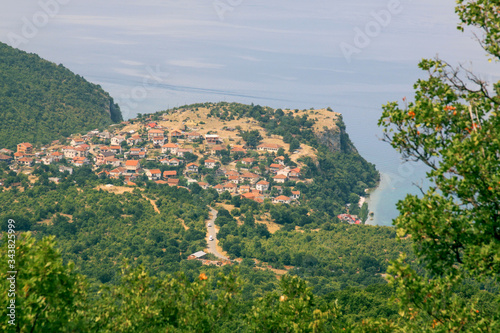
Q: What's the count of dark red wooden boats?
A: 0